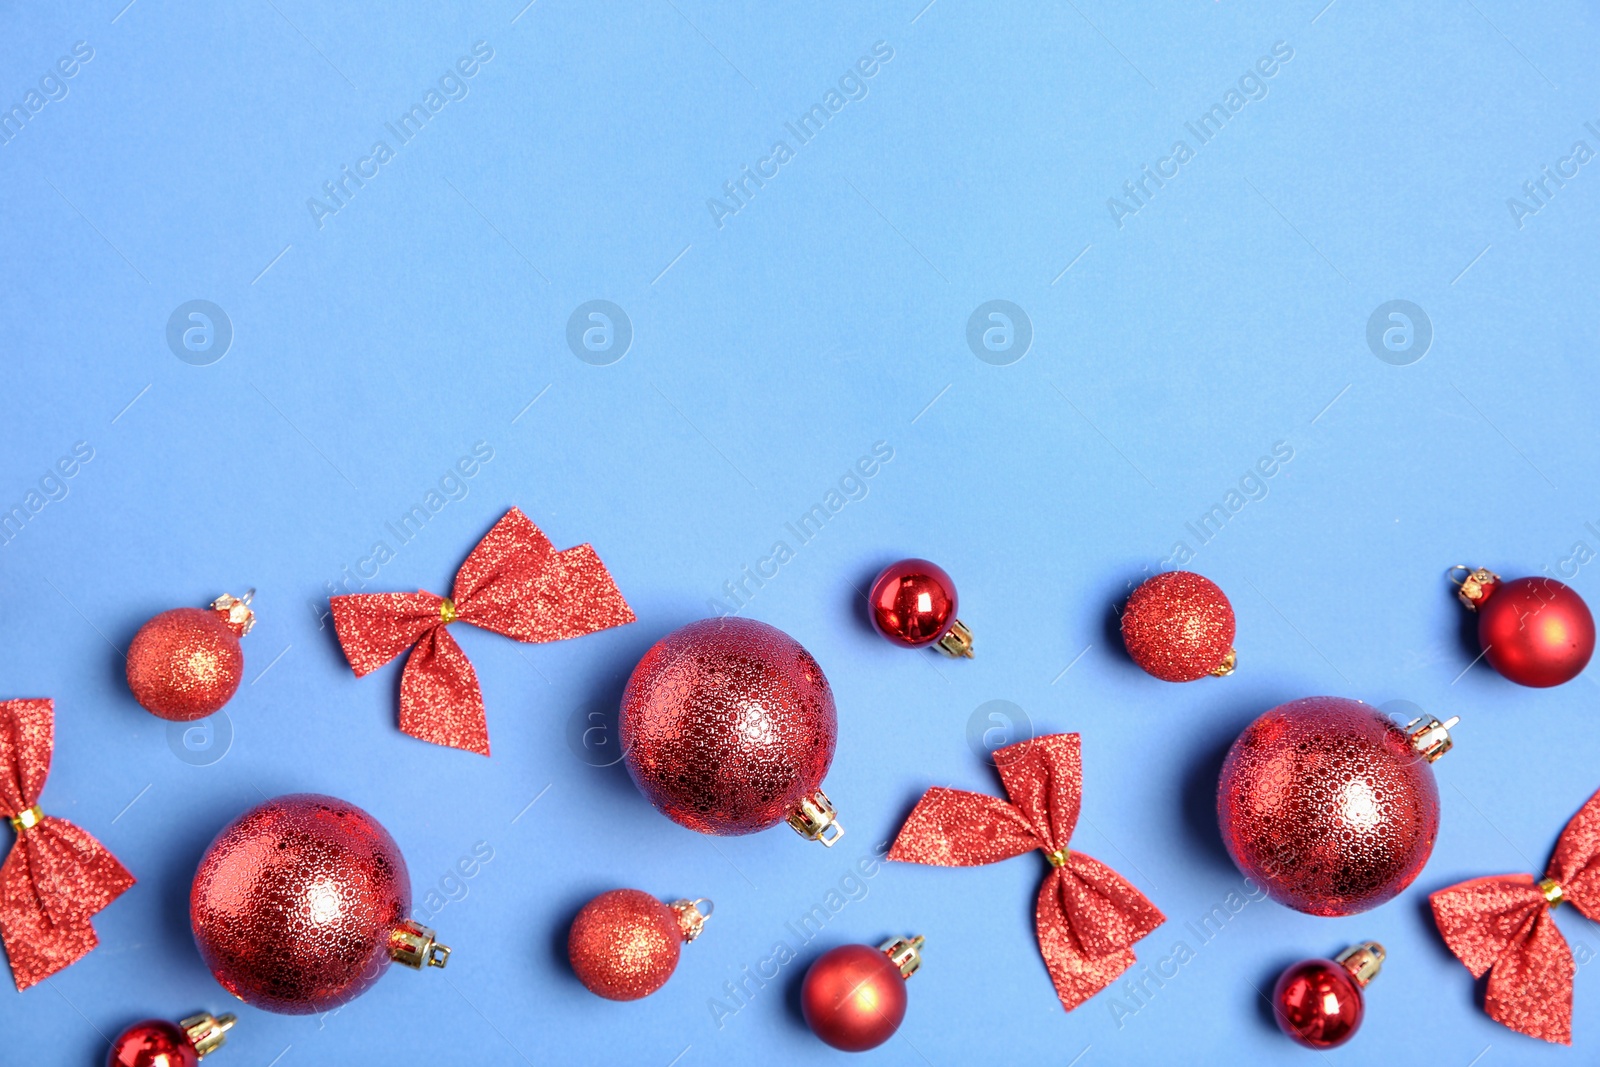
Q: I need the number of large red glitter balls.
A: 3